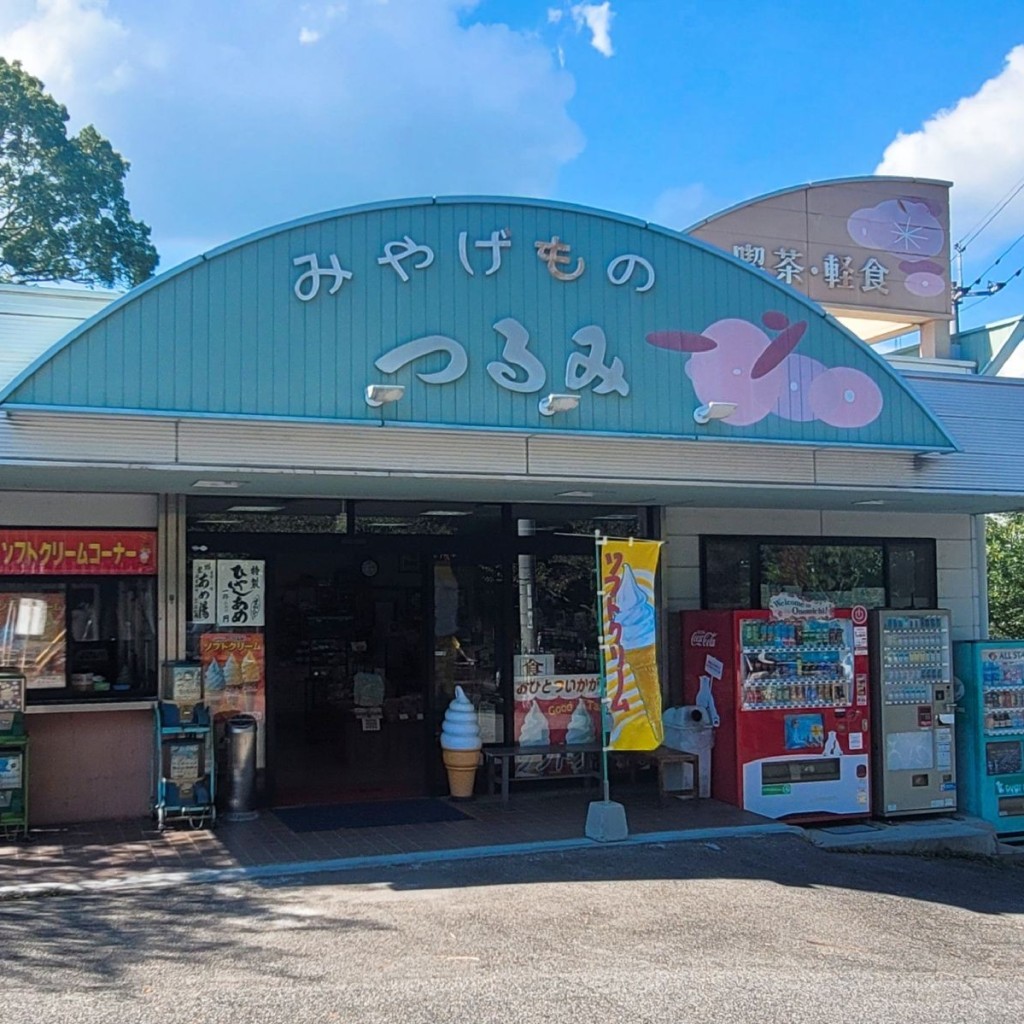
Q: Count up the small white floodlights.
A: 3